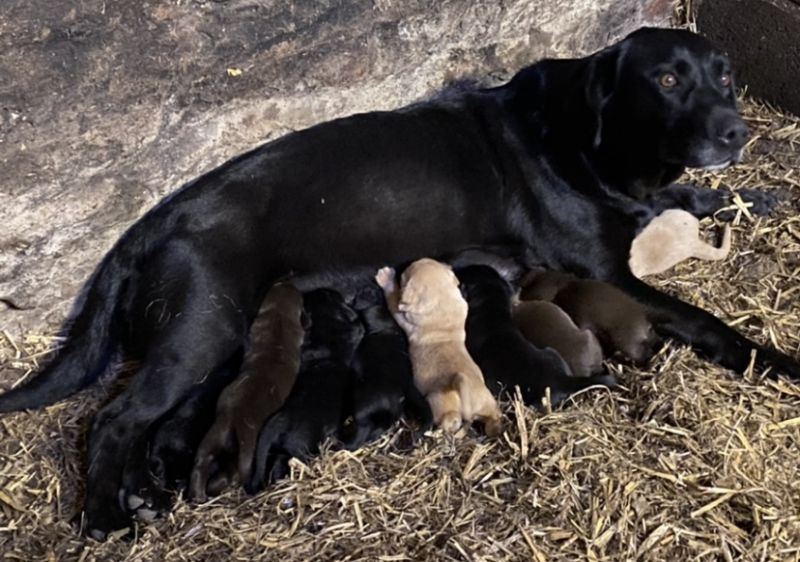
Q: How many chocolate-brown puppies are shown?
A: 3